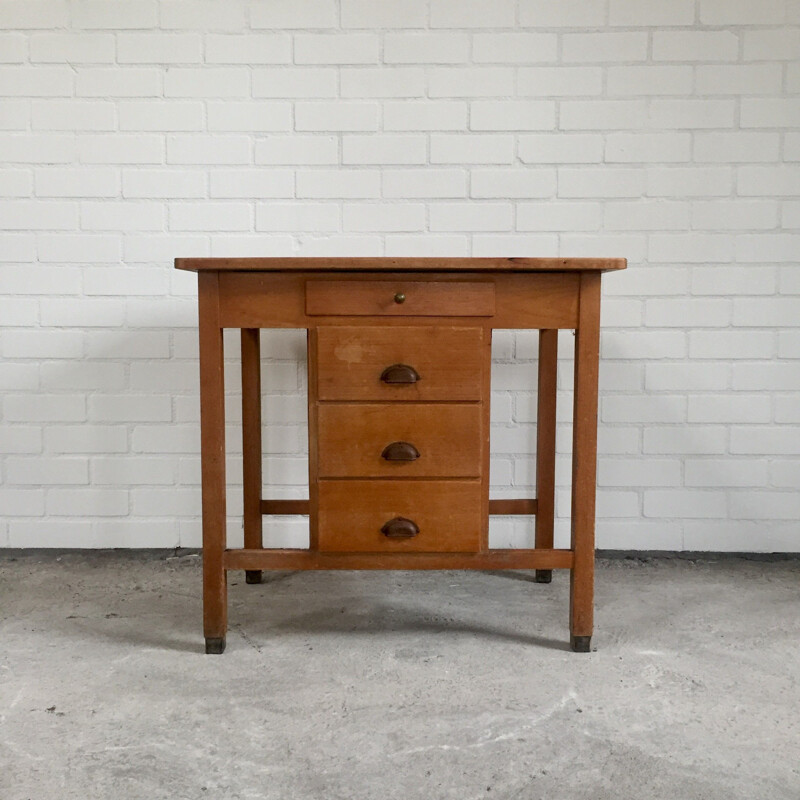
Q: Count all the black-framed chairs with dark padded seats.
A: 0